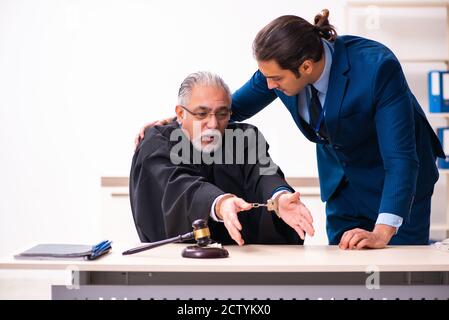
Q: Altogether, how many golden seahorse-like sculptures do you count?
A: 0